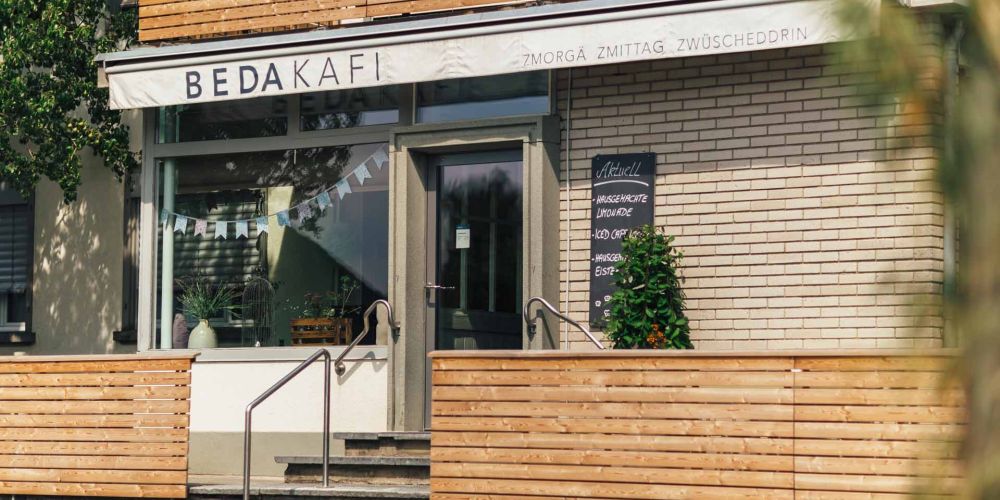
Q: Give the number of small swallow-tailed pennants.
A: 12